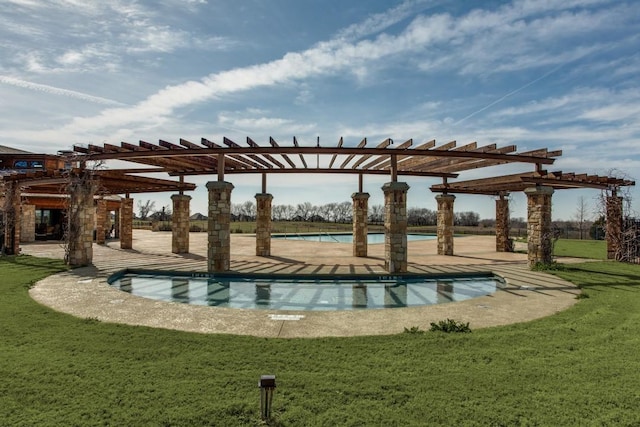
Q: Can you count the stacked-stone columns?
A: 13